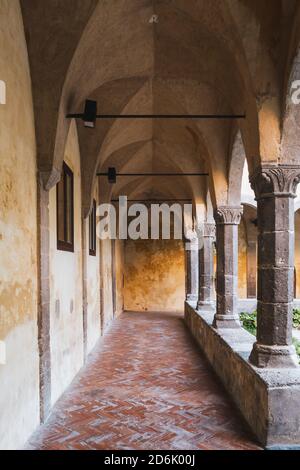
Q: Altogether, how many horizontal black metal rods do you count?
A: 3